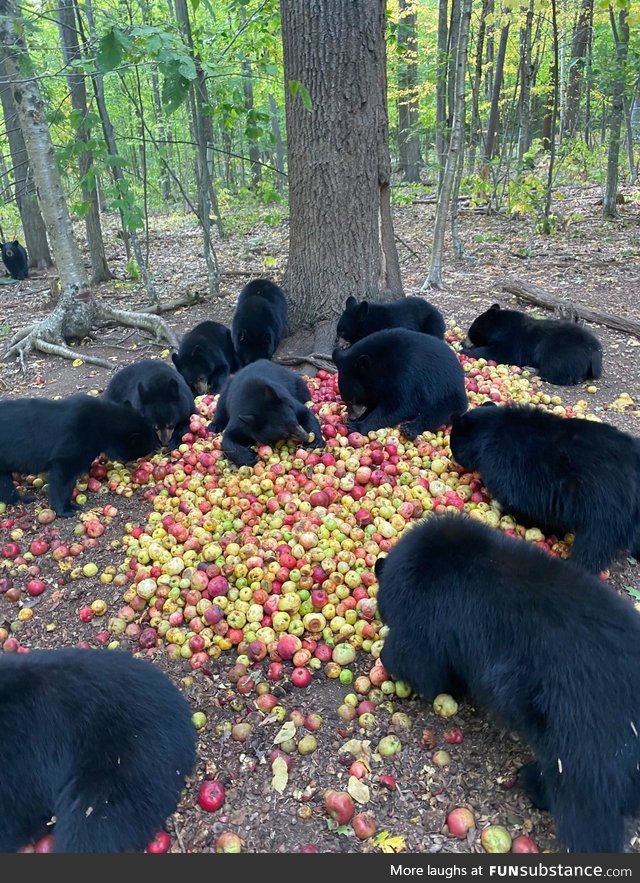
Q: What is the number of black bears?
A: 12